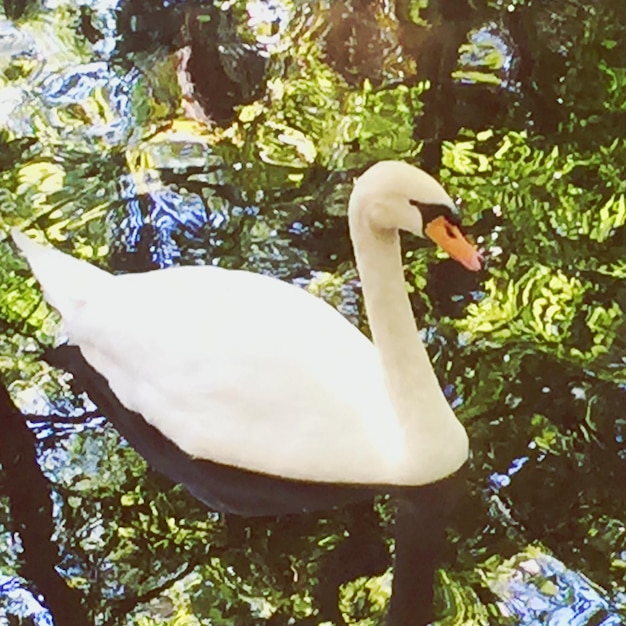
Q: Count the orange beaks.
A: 1